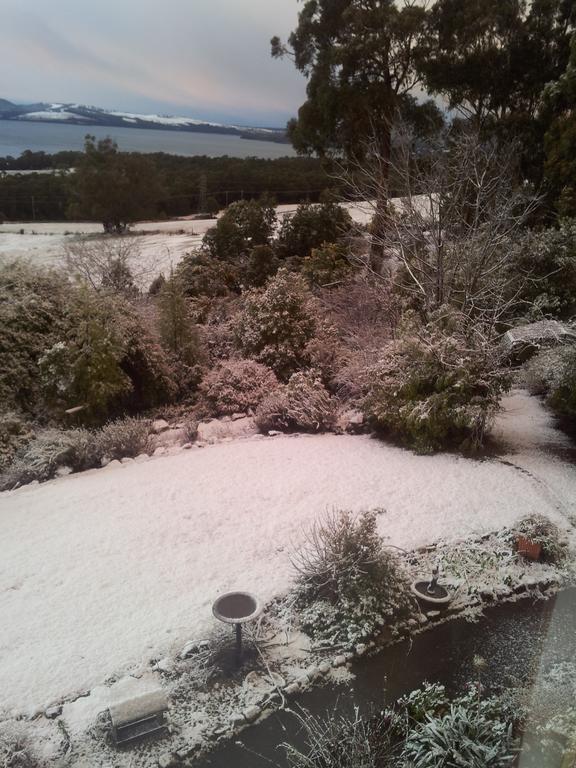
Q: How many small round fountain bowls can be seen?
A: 2